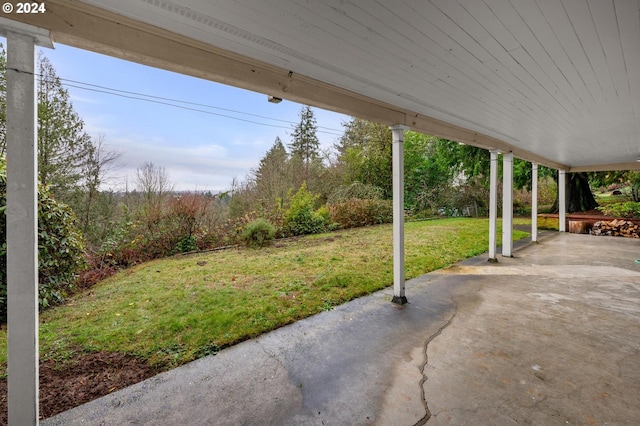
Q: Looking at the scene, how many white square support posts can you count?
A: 6